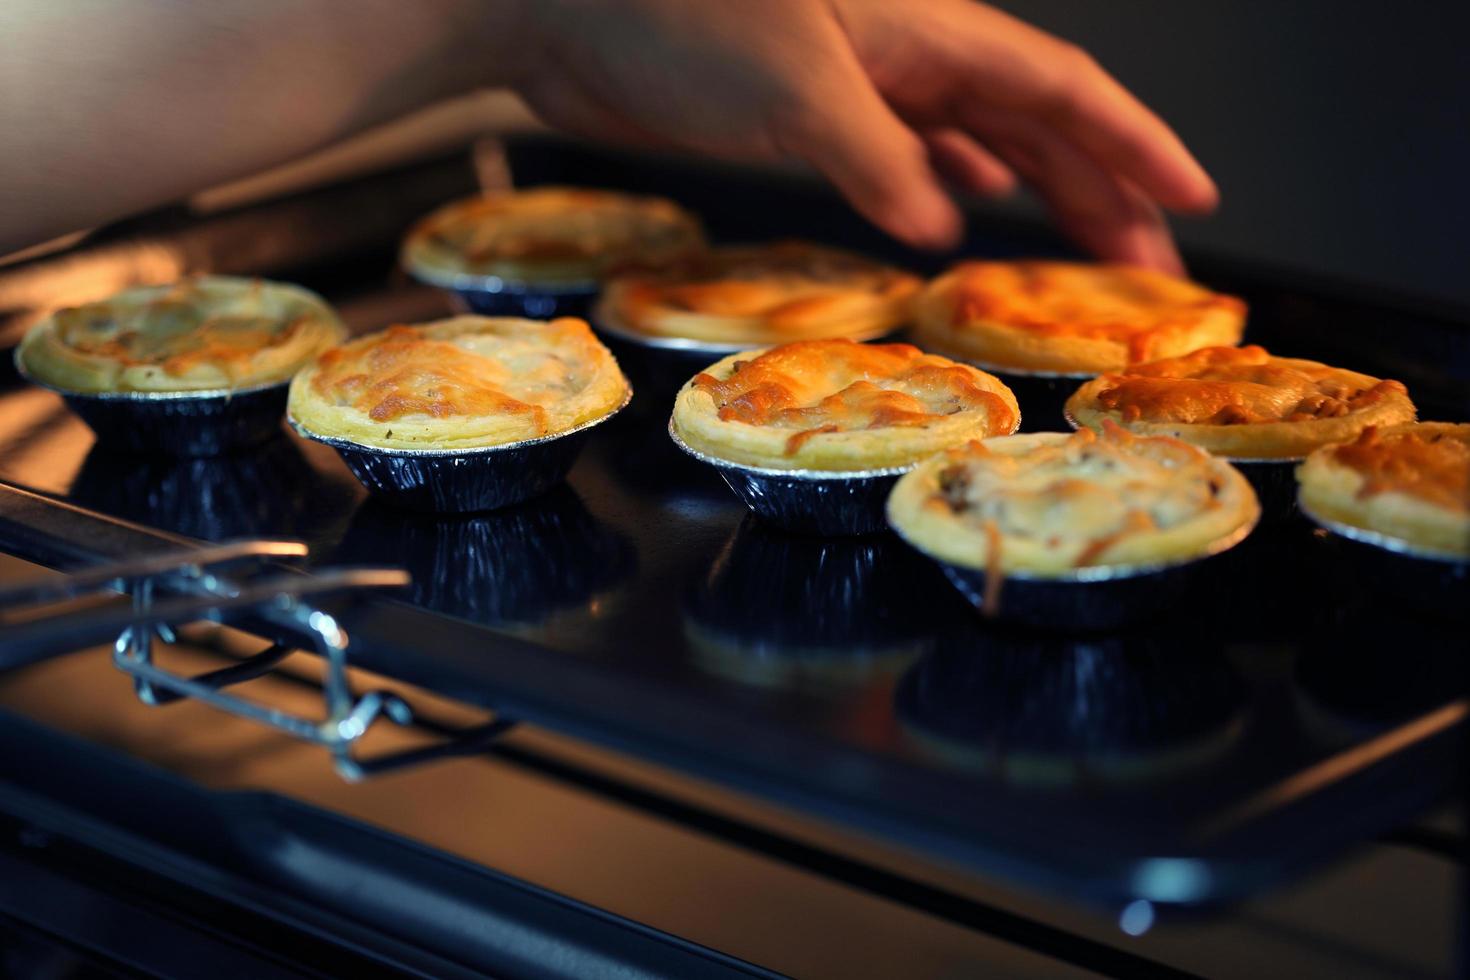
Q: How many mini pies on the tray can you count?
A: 9